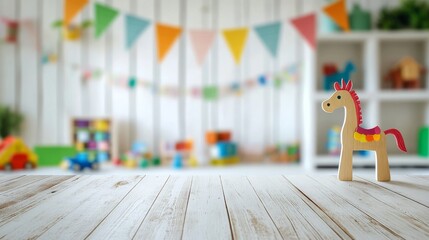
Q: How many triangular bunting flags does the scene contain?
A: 9